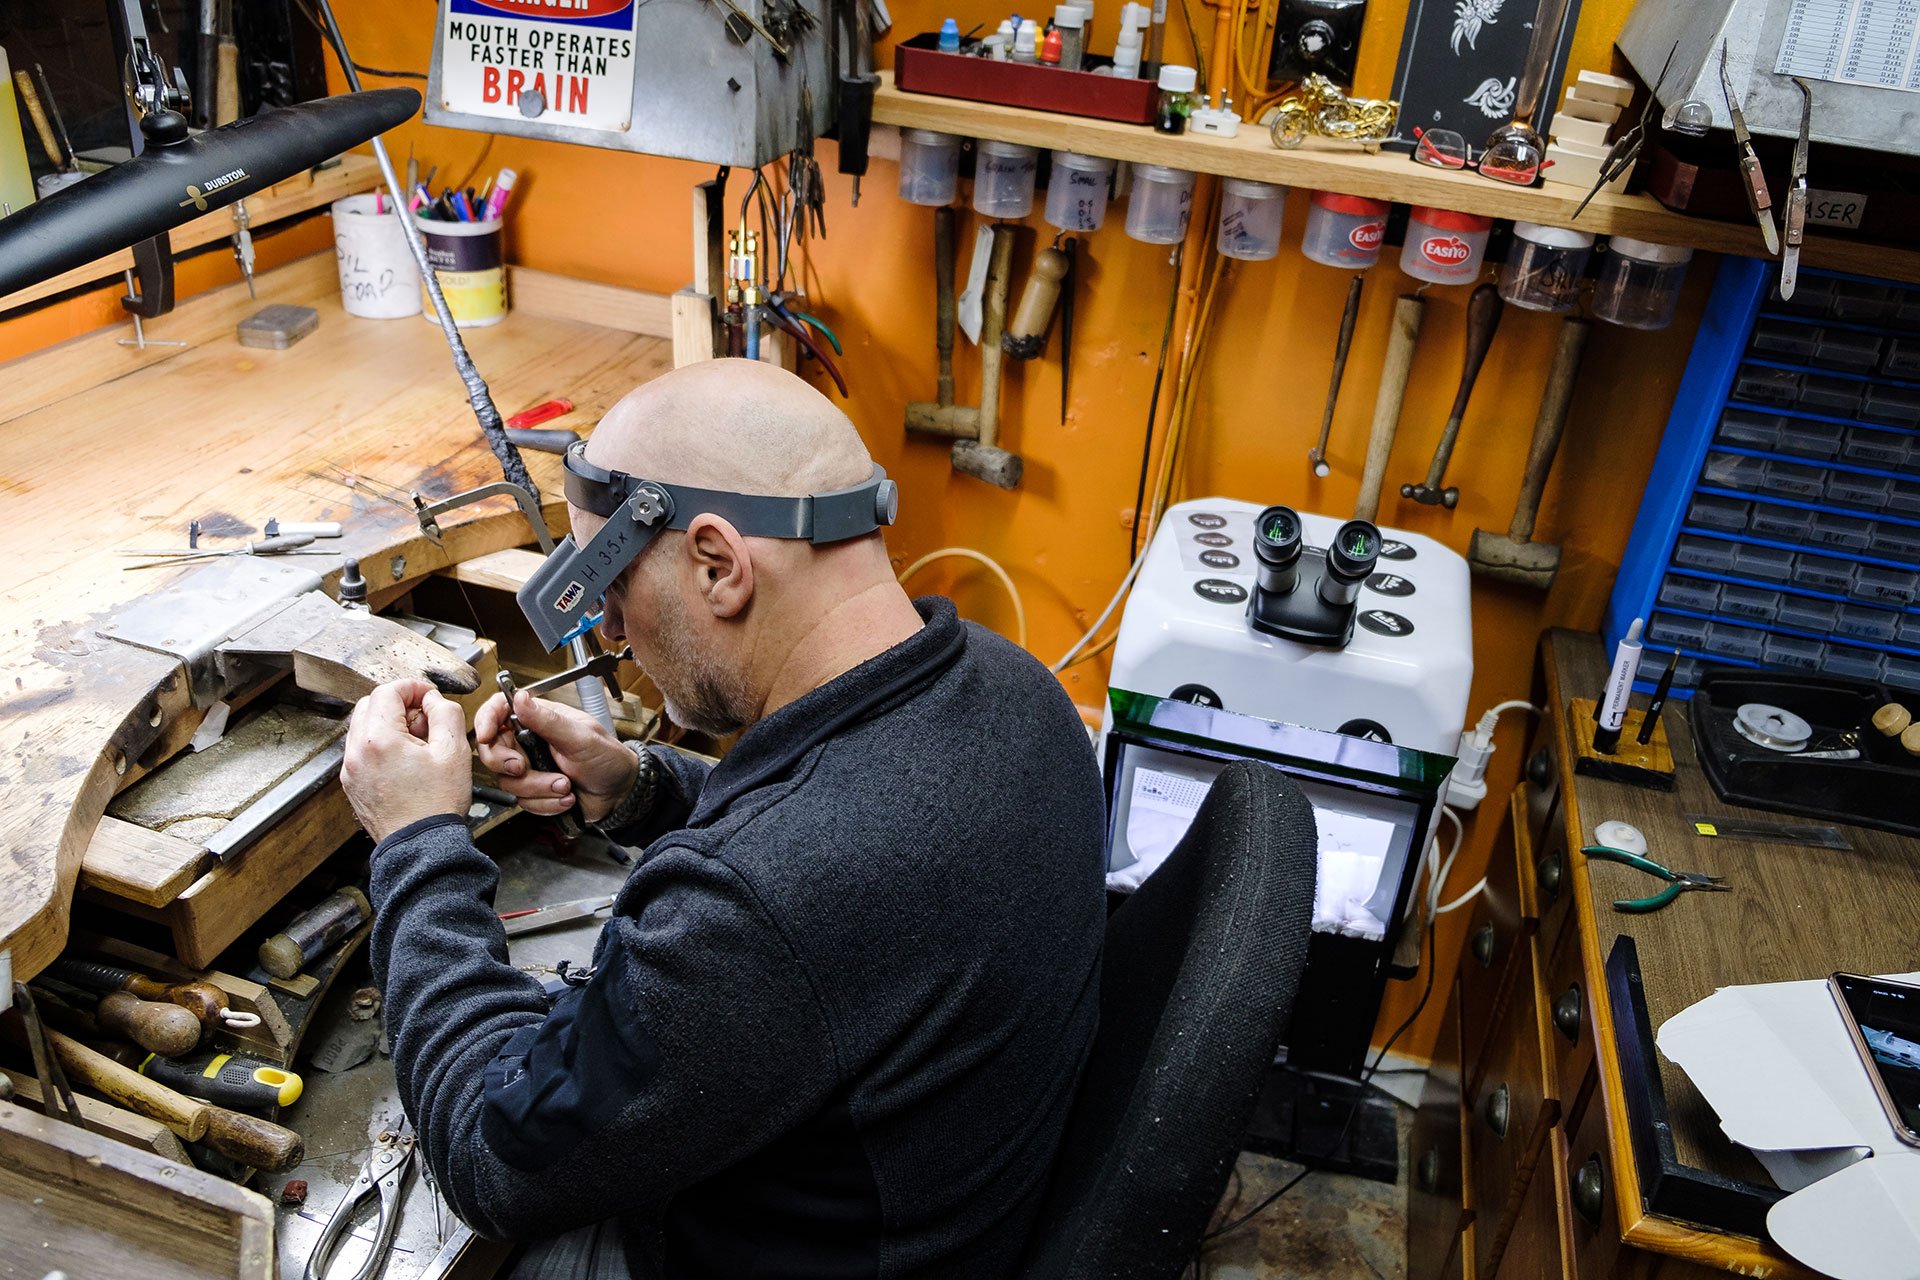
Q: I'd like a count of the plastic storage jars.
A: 9